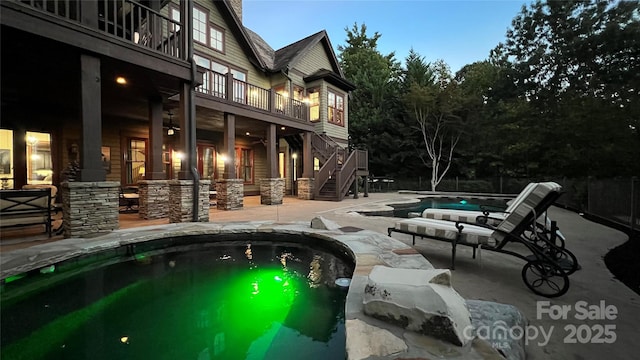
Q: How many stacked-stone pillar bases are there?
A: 6